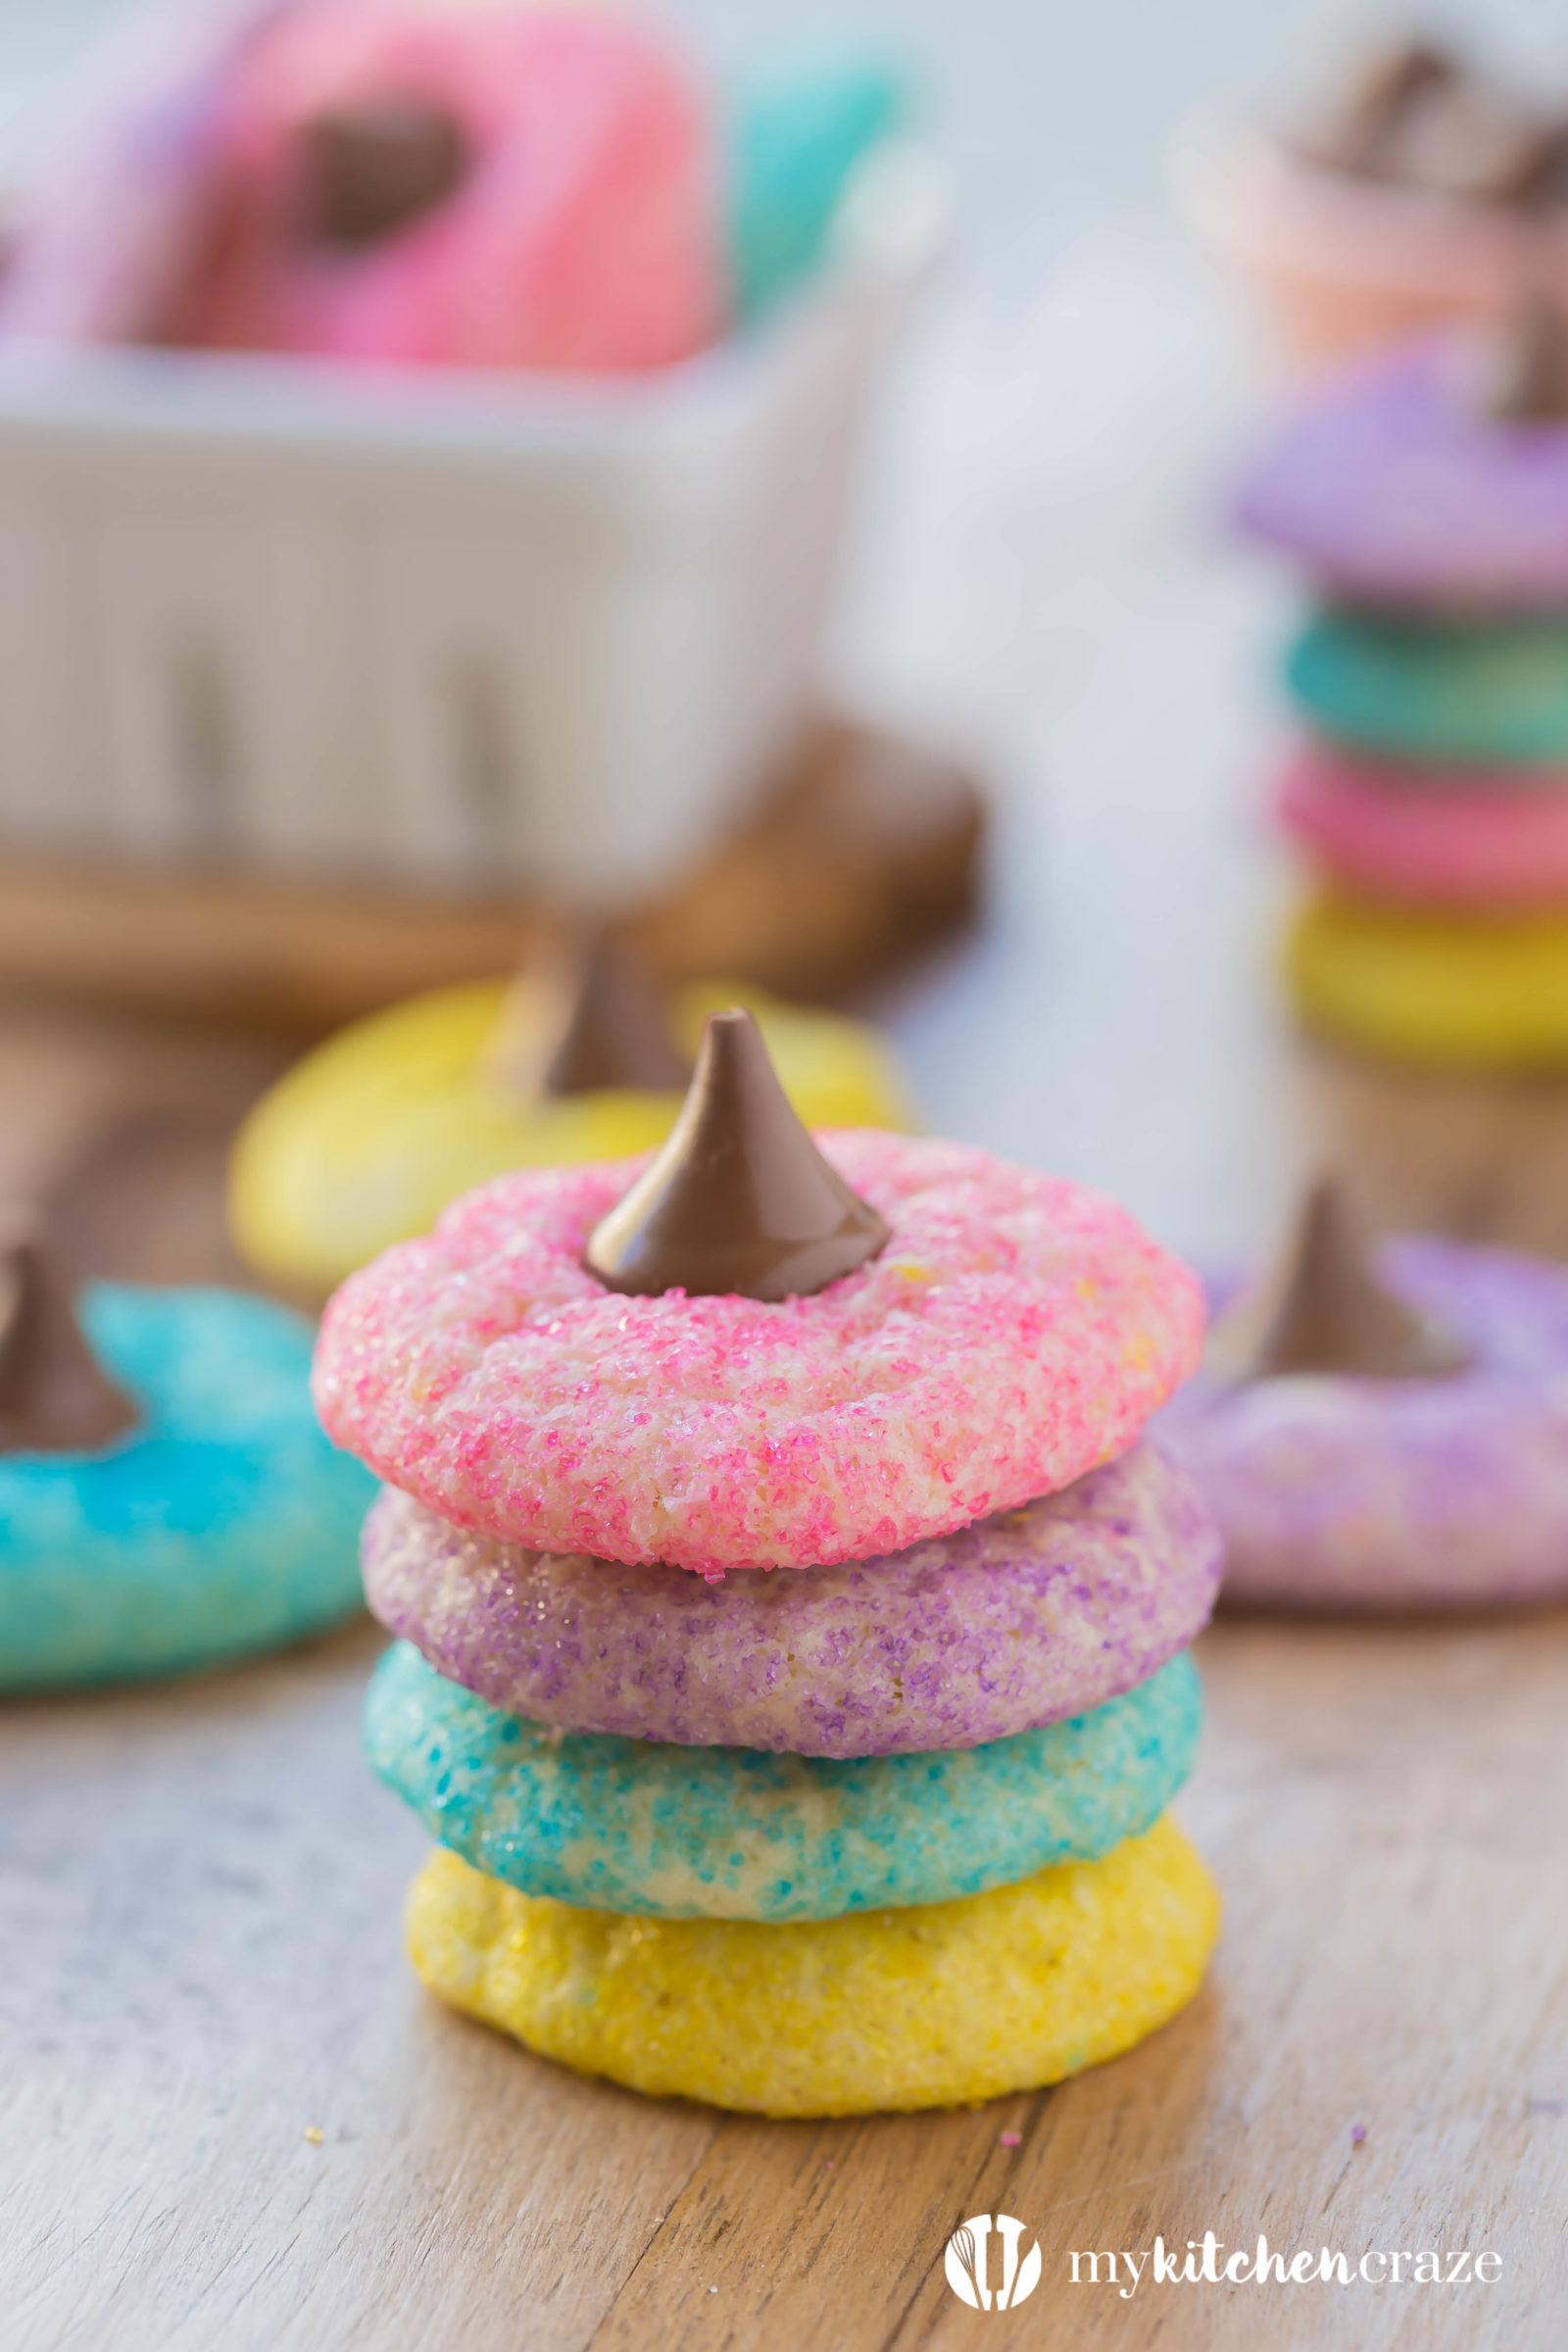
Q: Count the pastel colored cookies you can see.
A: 14